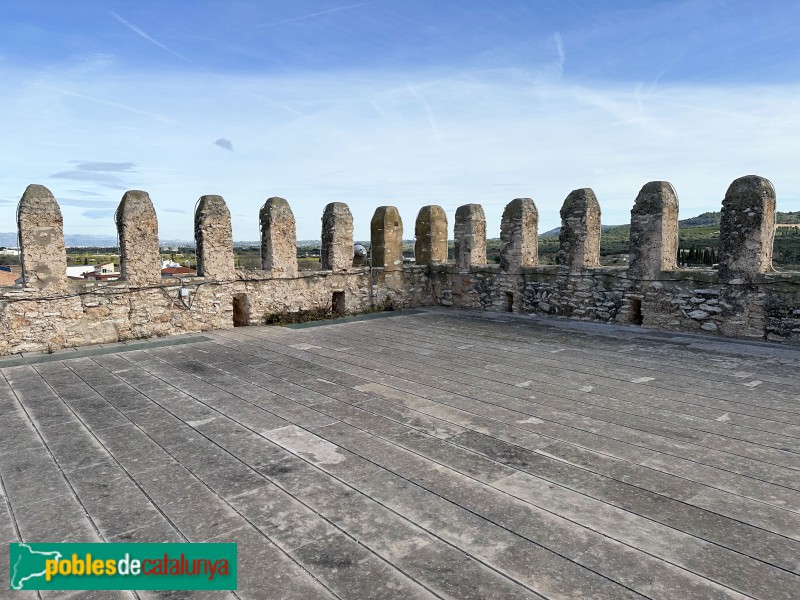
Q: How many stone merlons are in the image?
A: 12